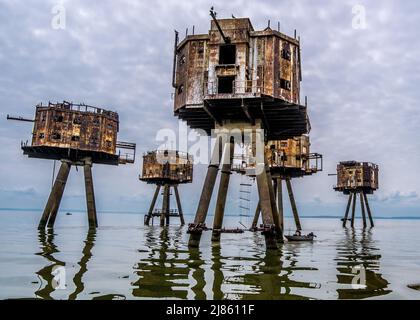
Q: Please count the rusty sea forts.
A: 5